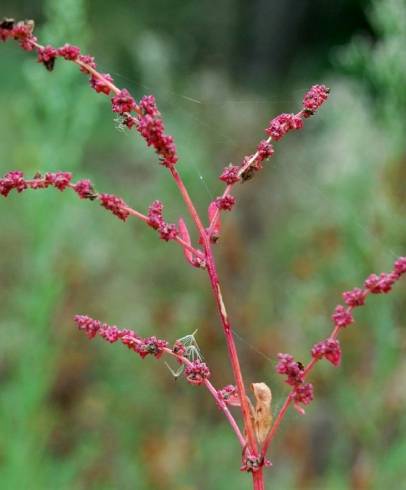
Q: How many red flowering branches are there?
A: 5